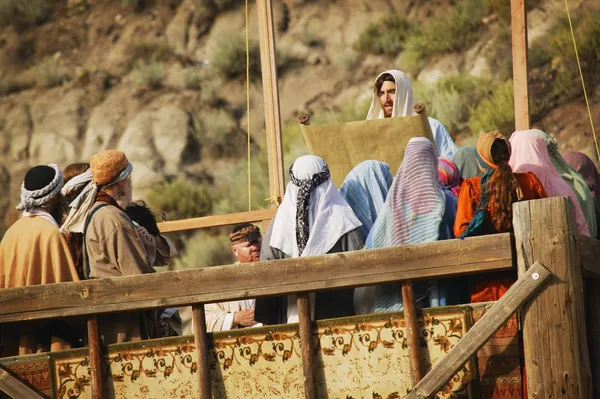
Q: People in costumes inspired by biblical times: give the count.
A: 15